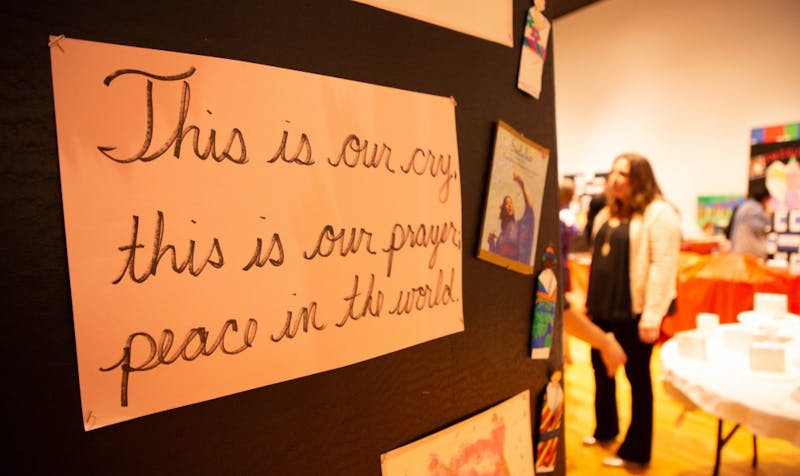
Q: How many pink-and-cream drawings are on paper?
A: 1